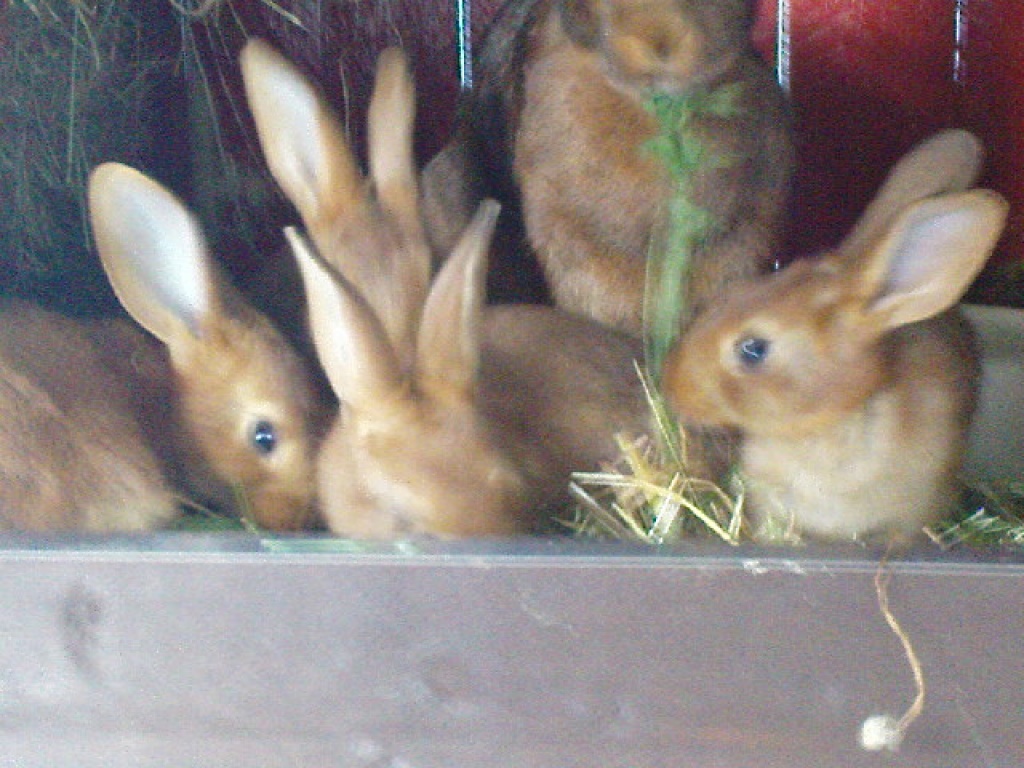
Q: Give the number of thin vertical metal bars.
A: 3